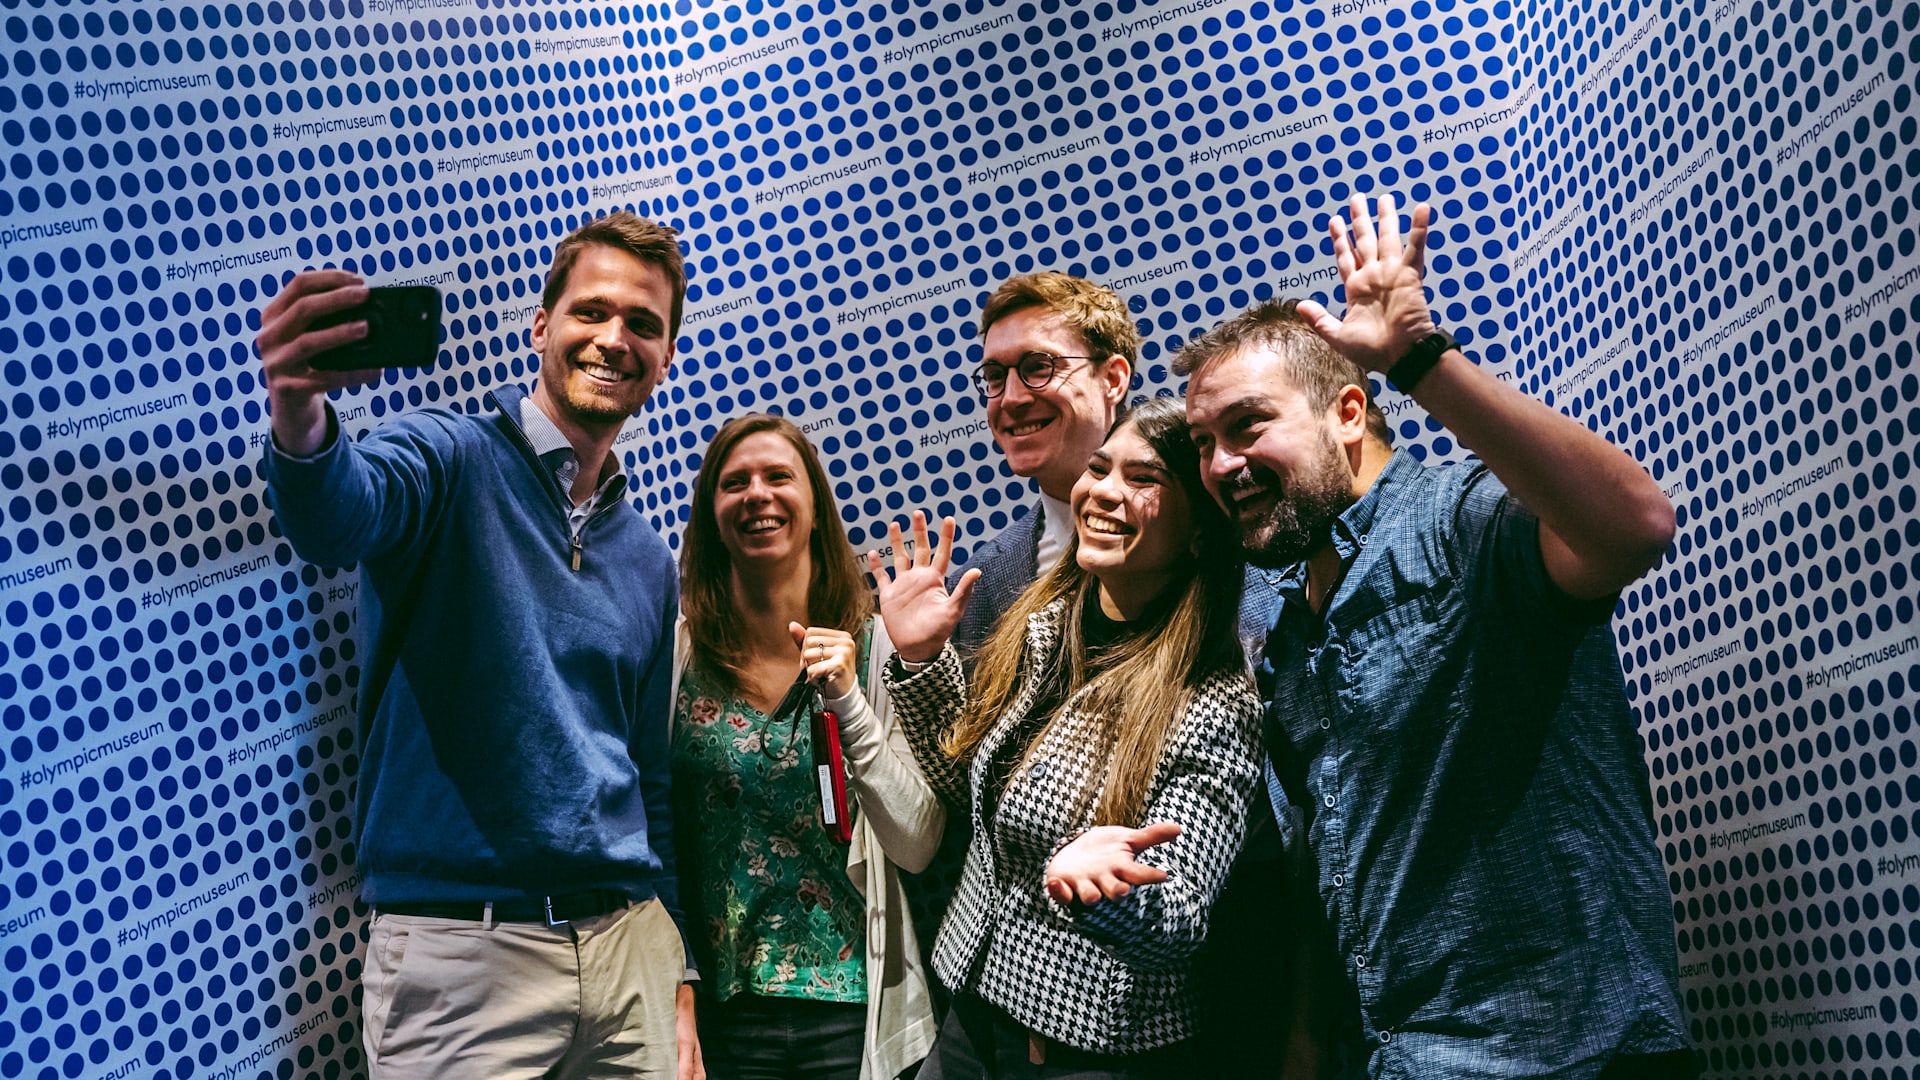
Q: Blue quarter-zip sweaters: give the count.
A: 1